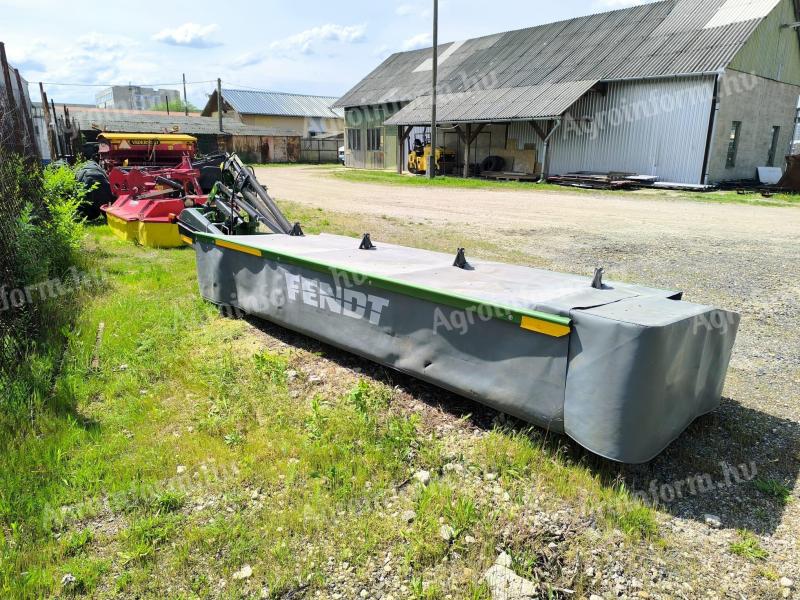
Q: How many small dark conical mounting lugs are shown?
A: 4